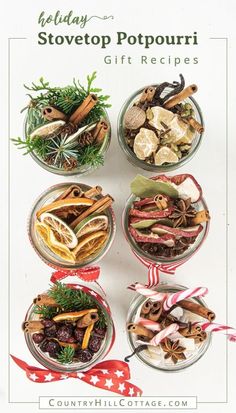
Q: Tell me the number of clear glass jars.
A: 6